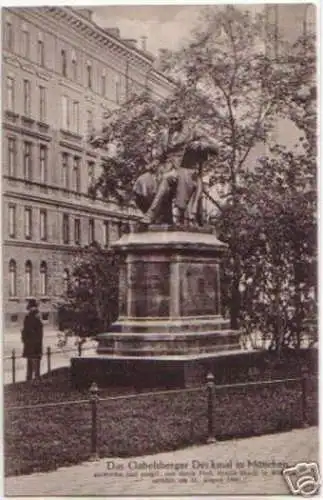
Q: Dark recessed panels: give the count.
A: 2